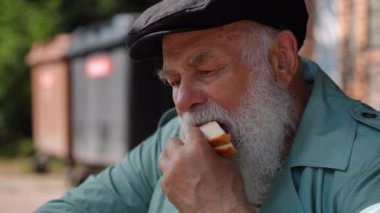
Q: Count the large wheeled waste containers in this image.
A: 2